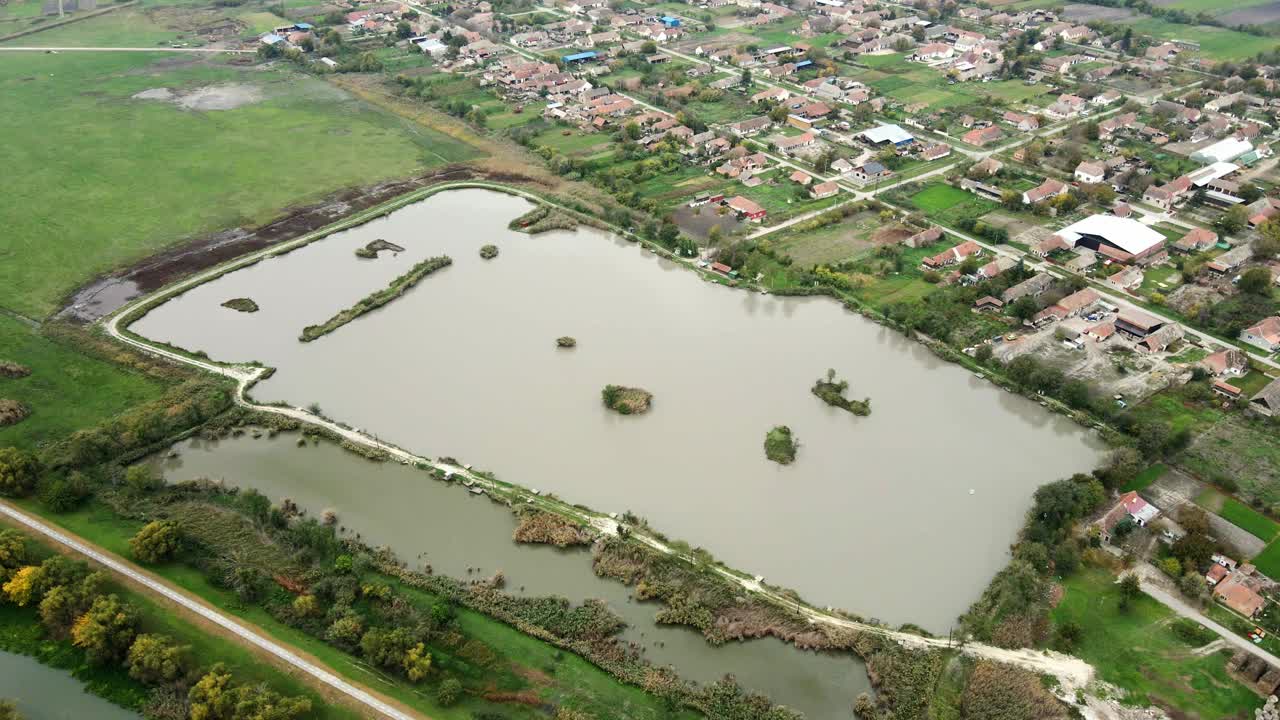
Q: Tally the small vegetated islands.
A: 8